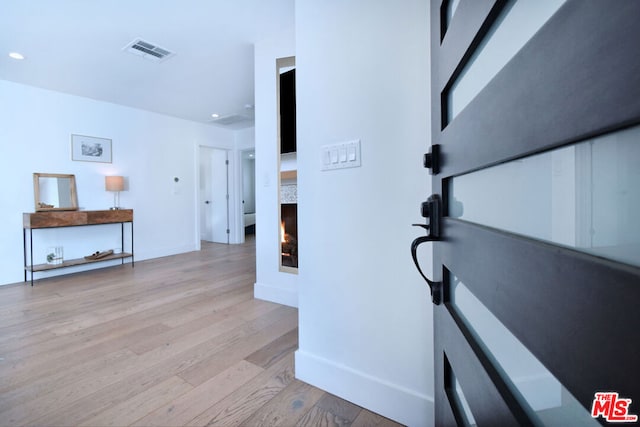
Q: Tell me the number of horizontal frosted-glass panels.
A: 5